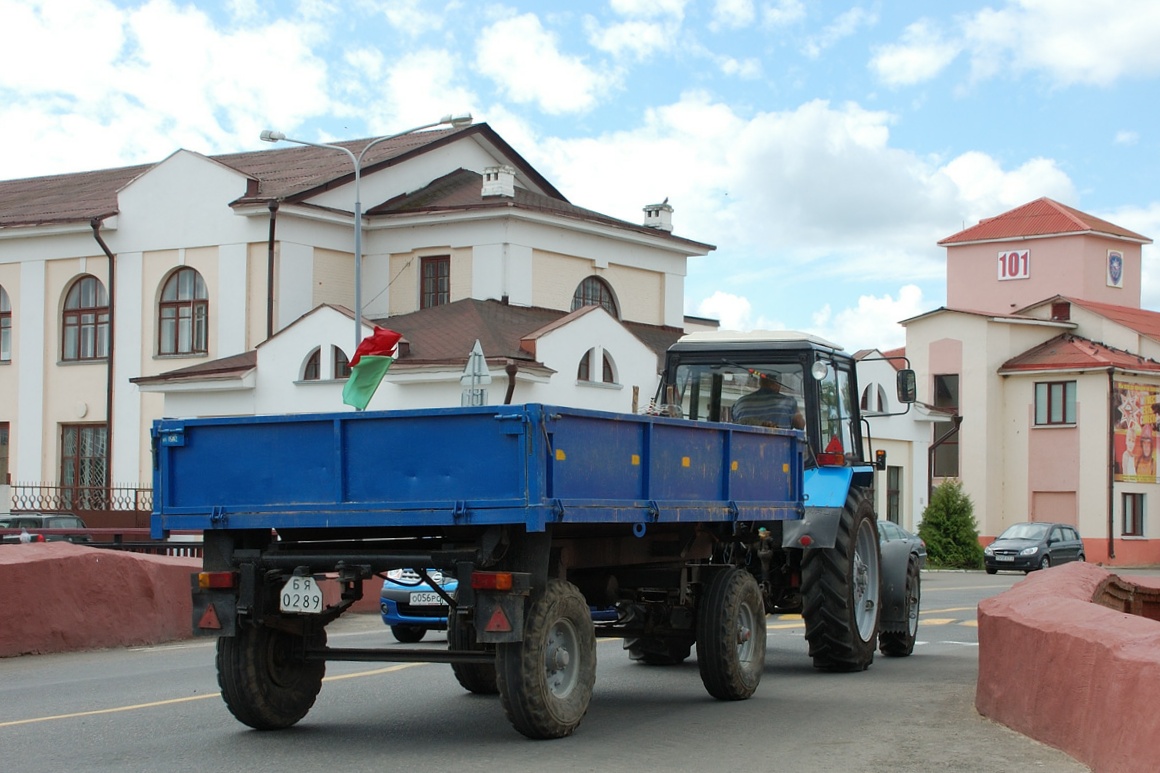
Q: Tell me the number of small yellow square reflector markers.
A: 5